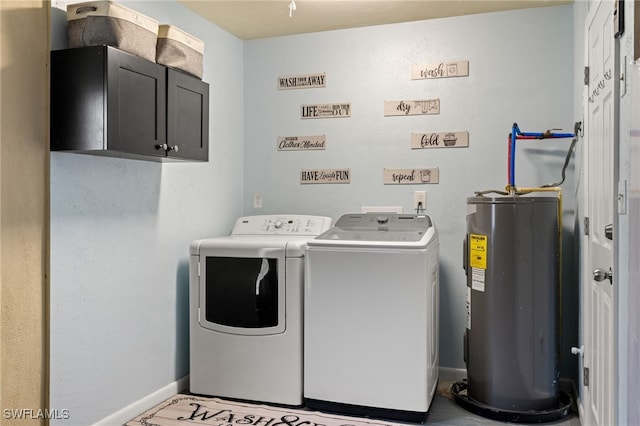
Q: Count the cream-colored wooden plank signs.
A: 8